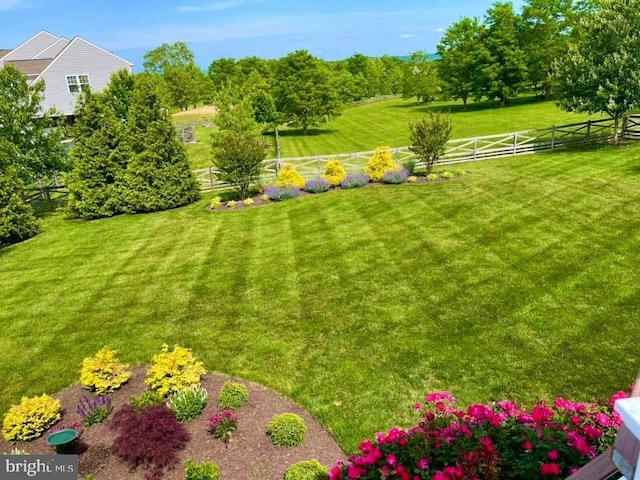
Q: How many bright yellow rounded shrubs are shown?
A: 6